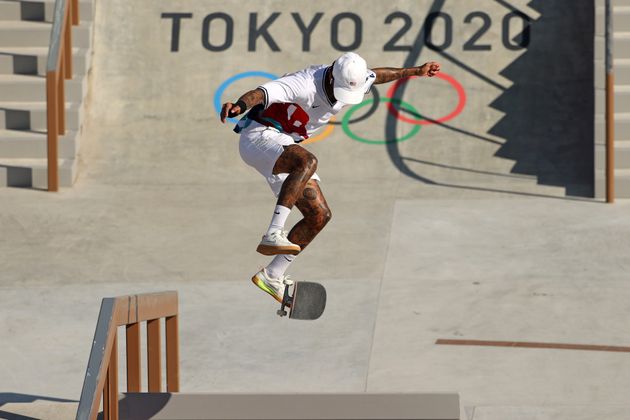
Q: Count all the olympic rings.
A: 5